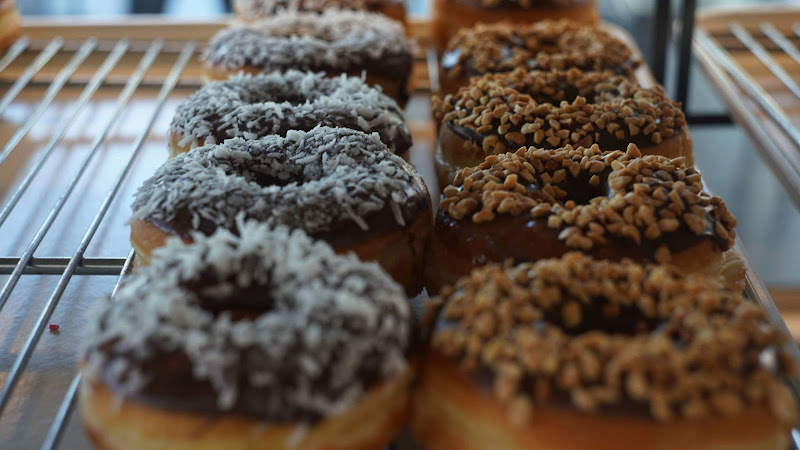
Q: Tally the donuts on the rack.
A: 10